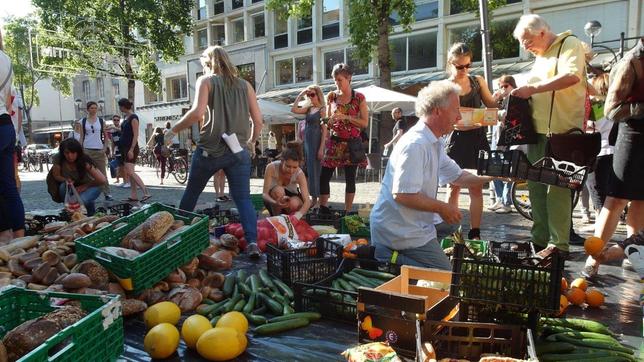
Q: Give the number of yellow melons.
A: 5